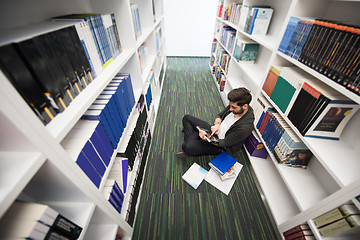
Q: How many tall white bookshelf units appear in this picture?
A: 2